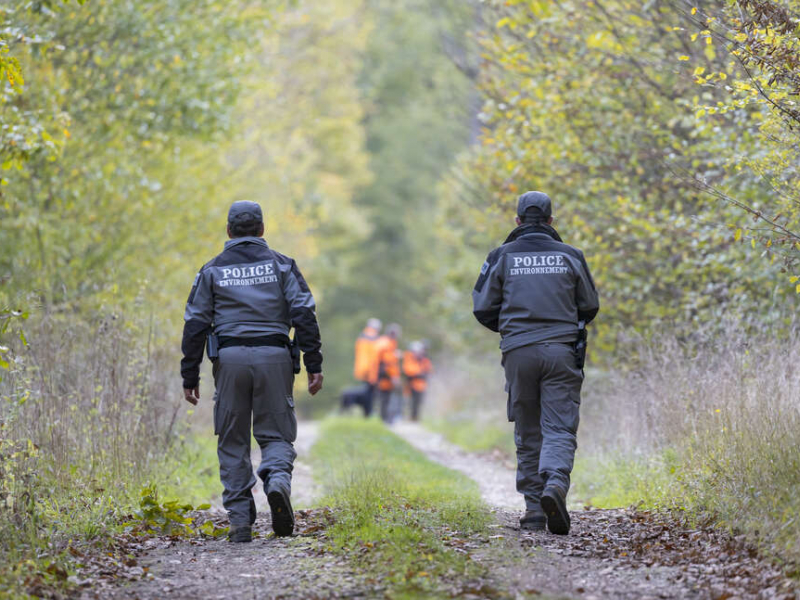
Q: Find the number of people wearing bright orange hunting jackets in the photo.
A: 3